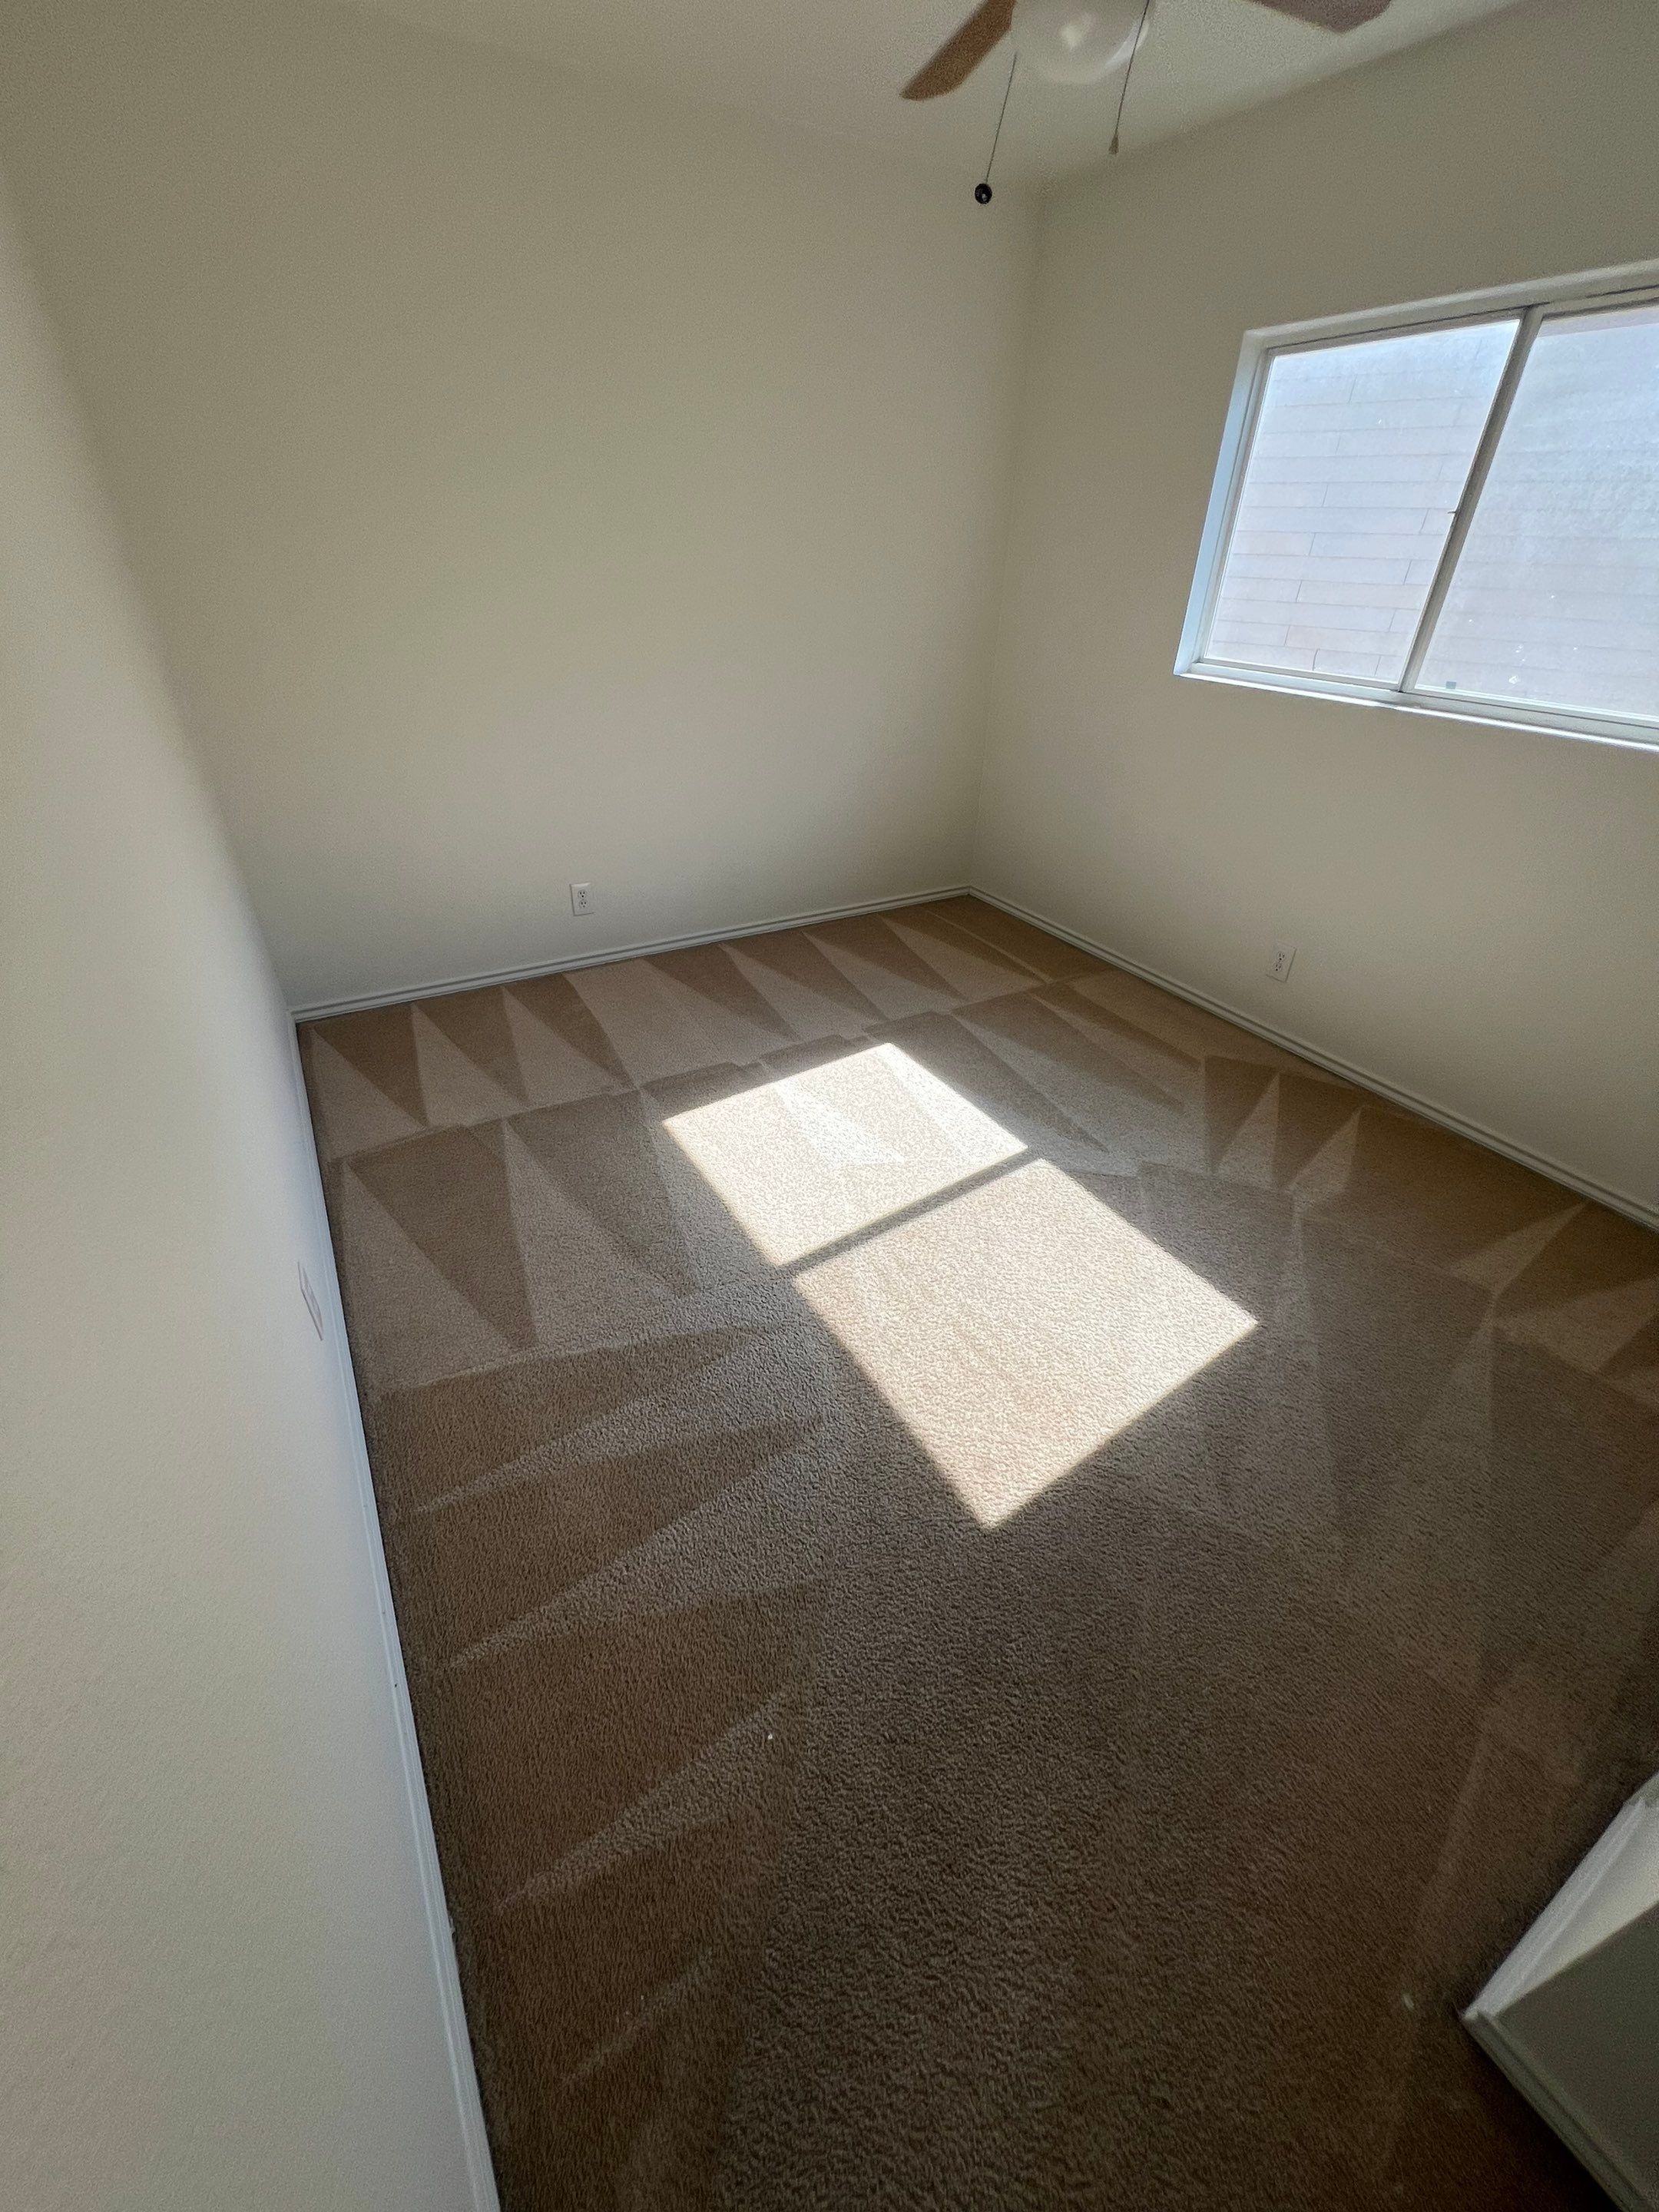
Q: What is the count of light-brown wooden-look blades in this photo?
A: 2